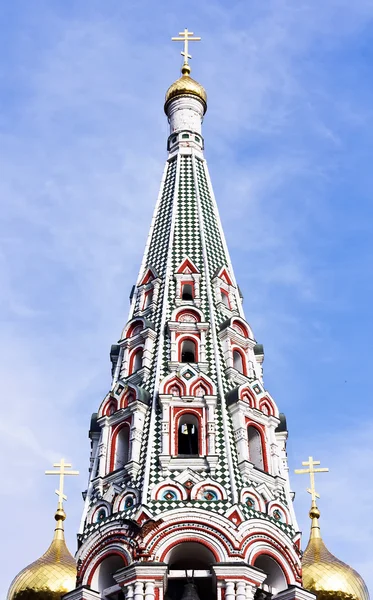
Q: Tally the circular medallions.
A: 6